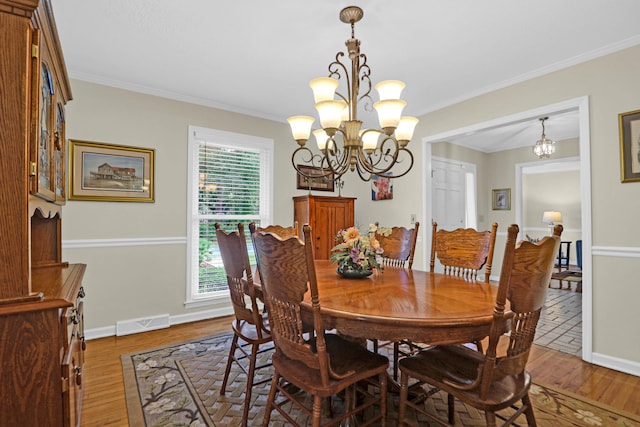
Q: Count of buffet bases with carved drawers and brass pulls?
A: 1